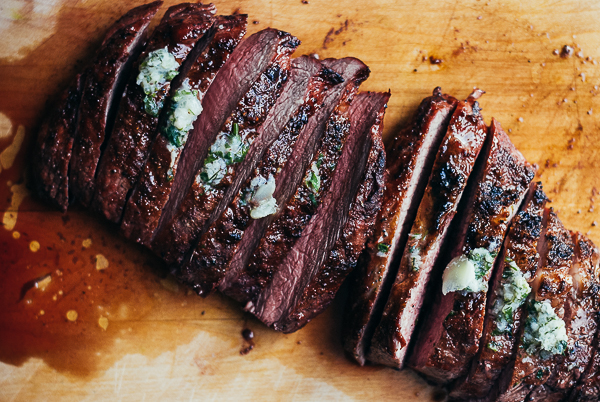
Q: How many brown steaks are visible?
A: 2